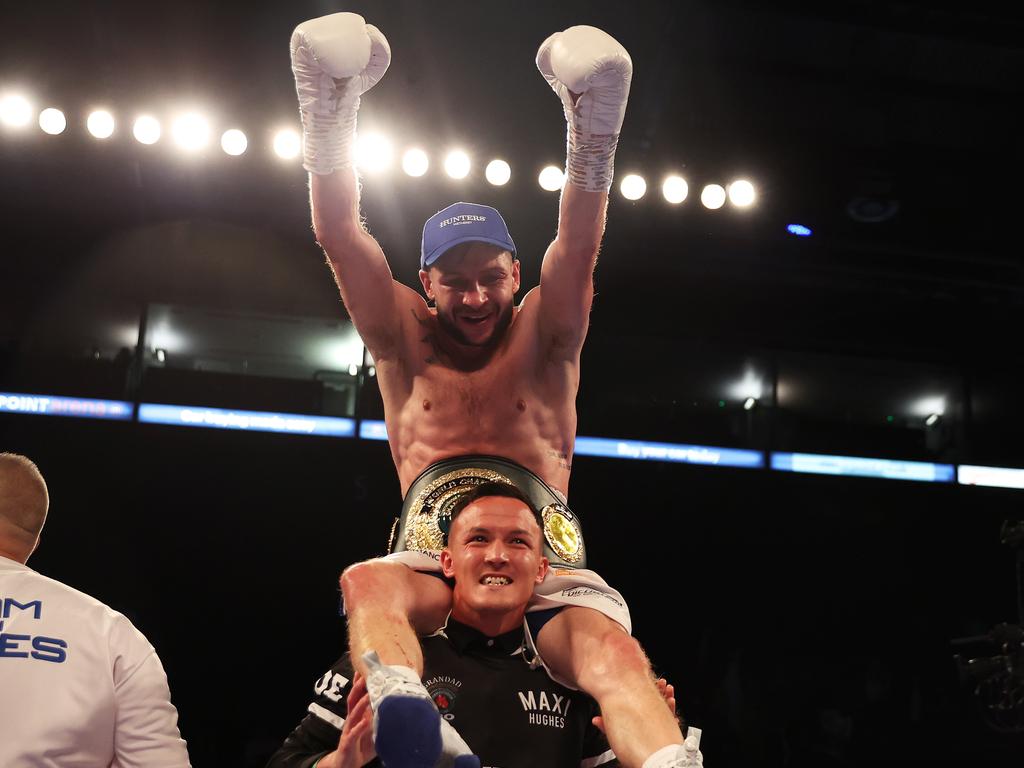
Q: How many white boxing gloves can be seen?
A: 2